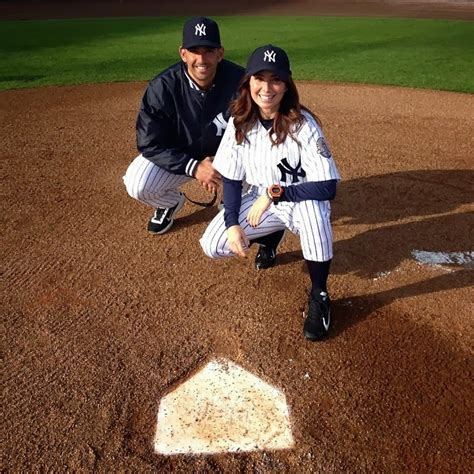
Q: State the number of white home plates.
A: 1